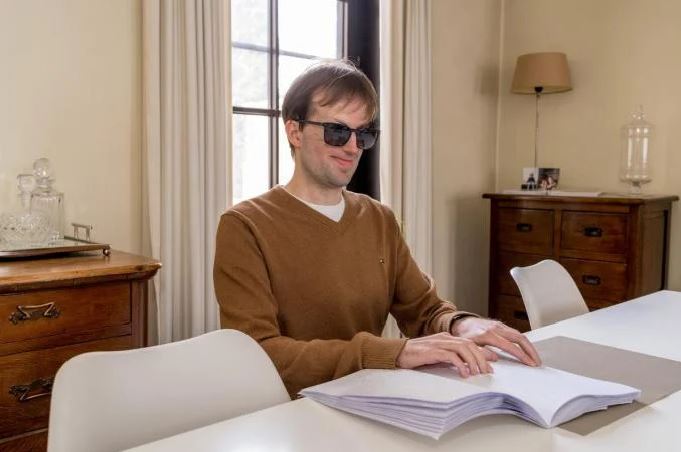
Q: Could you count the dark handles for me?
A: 6